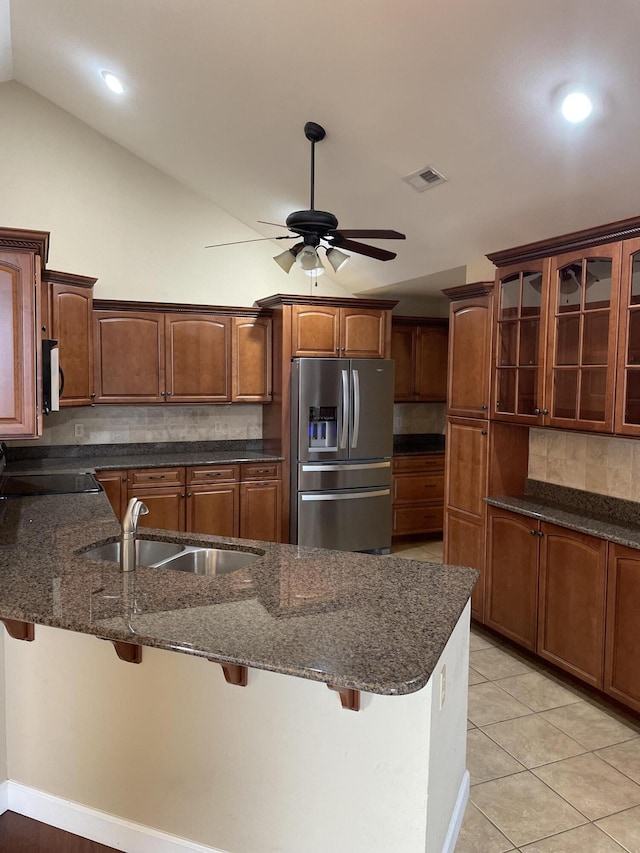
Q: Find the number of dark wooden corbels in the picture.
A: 4